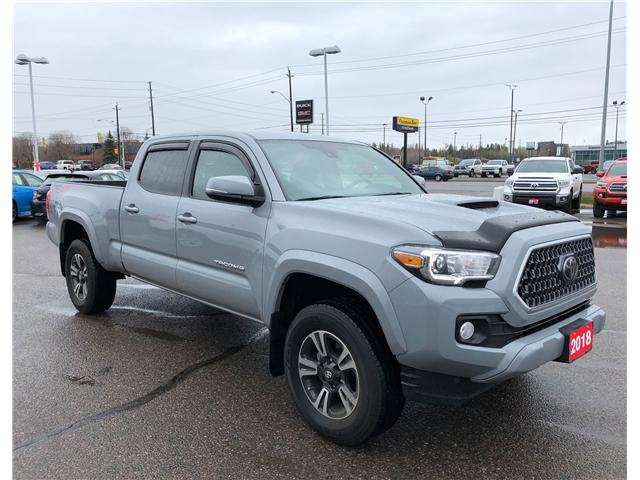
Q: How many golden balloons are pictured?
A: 0